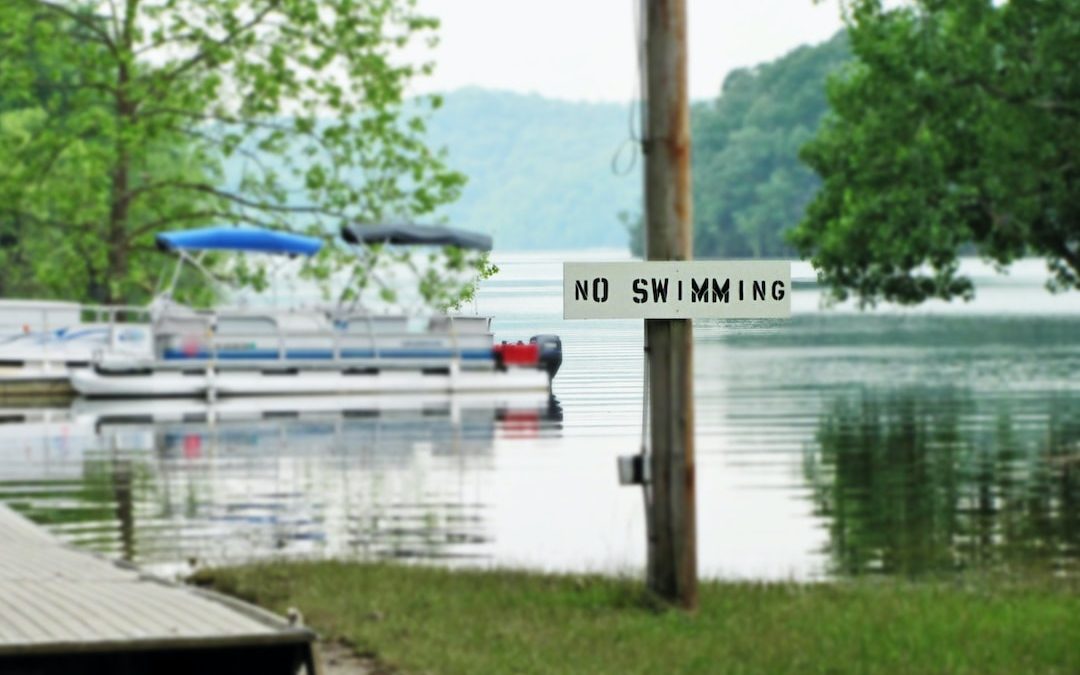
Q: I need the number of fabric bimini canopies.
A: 2